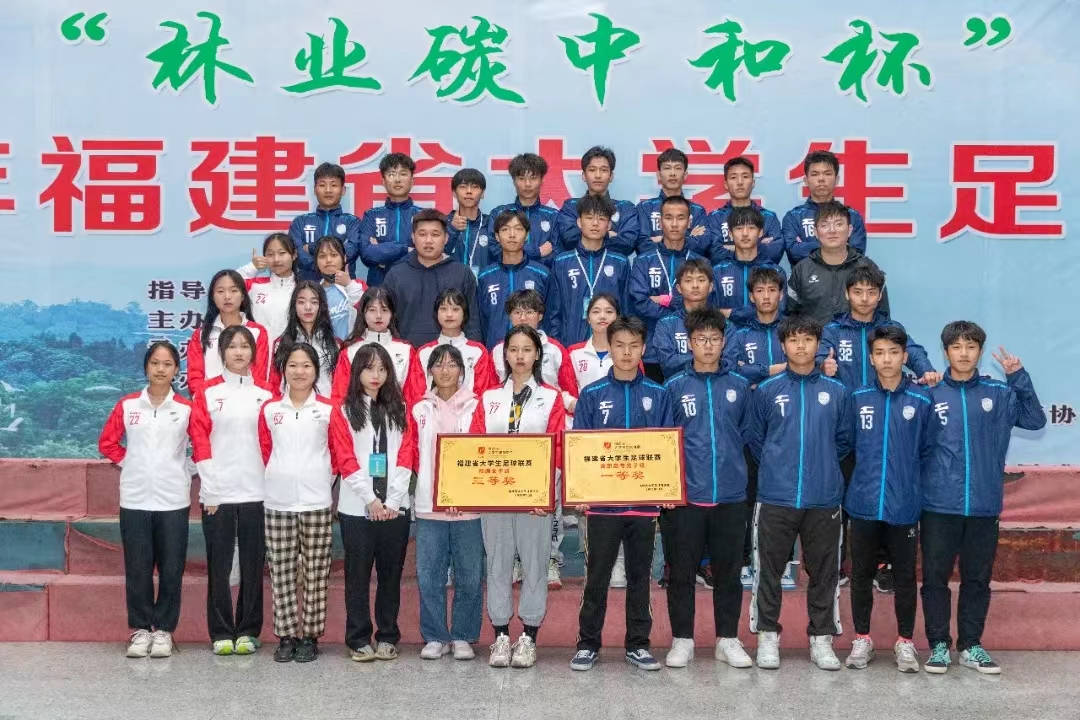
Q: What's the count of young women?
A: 14